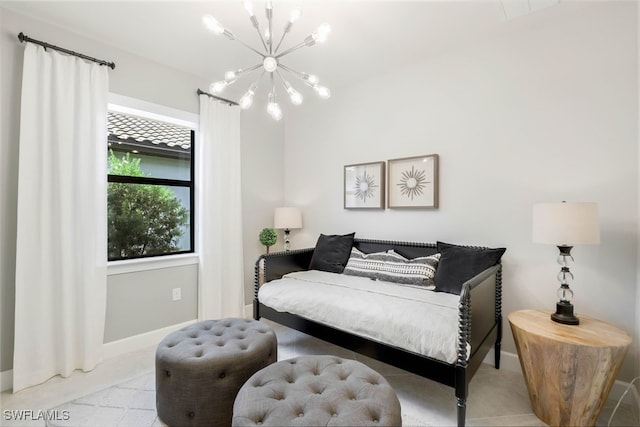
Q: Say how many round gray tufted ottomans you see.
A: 2